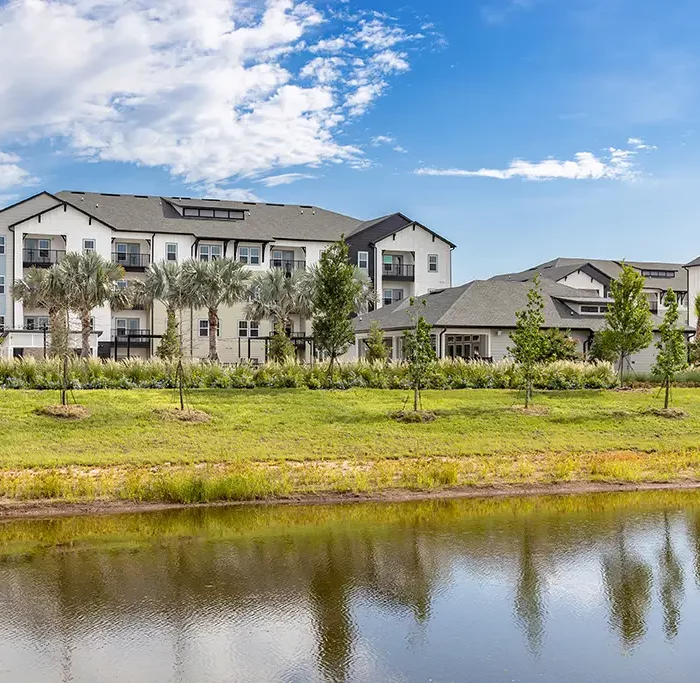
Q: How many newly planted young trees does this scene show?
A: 5